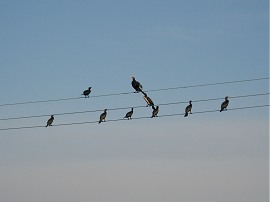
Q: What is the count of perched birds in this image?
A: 9